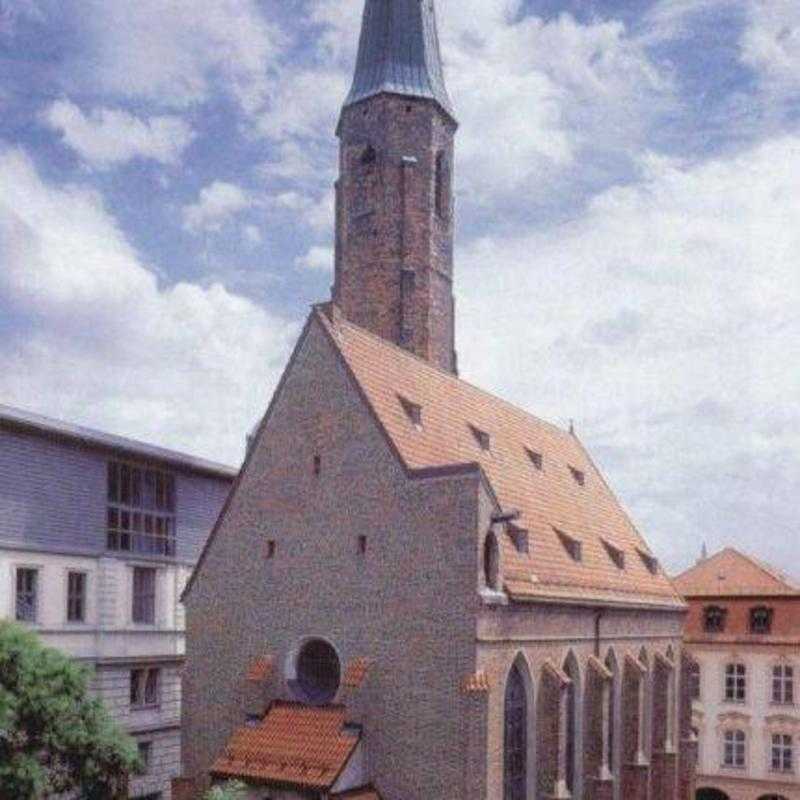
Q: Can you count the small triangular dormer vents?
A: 8